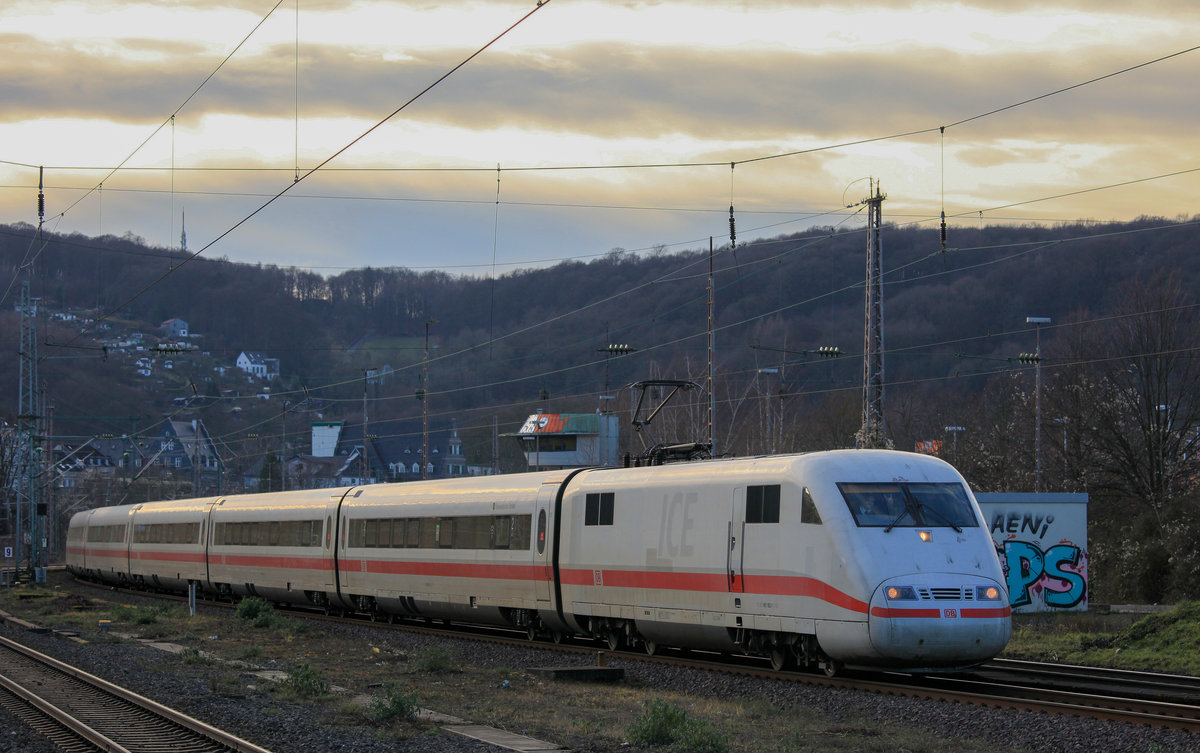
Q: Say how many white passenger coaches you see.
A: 5